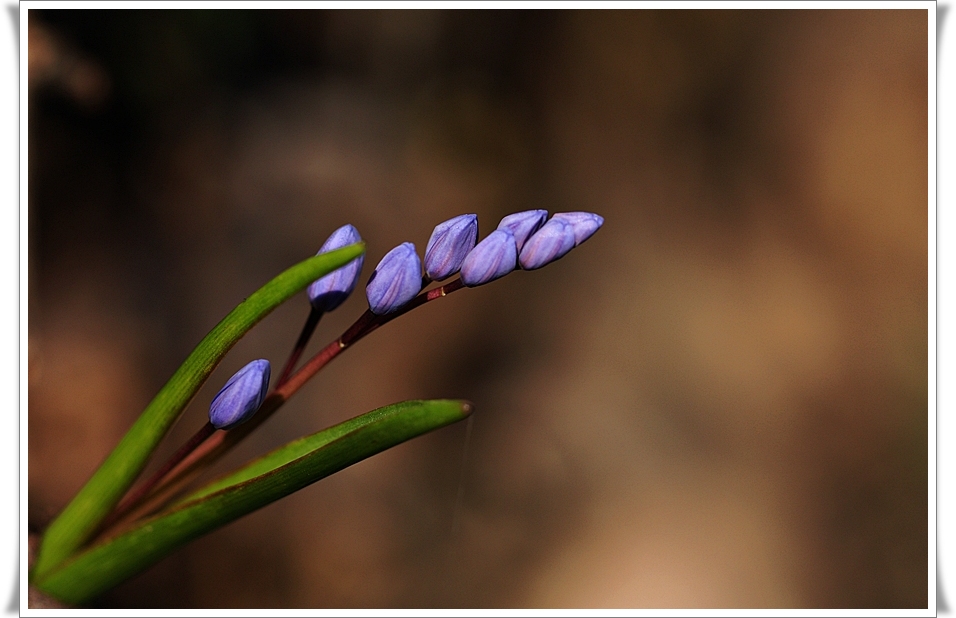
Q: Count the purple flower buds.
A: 8